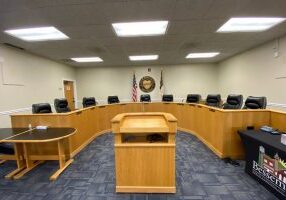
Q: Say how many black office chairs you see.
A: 10